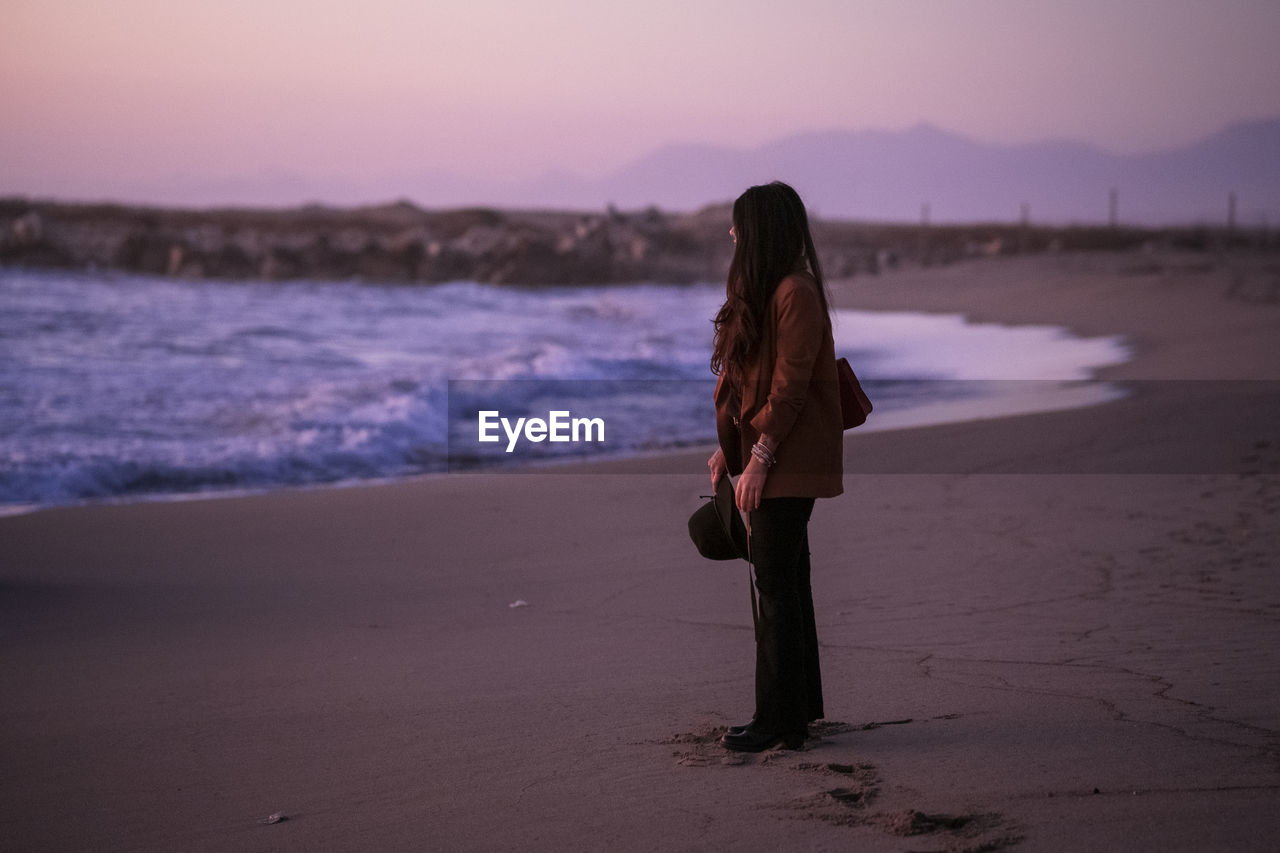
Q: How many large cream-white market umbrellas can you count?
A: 0